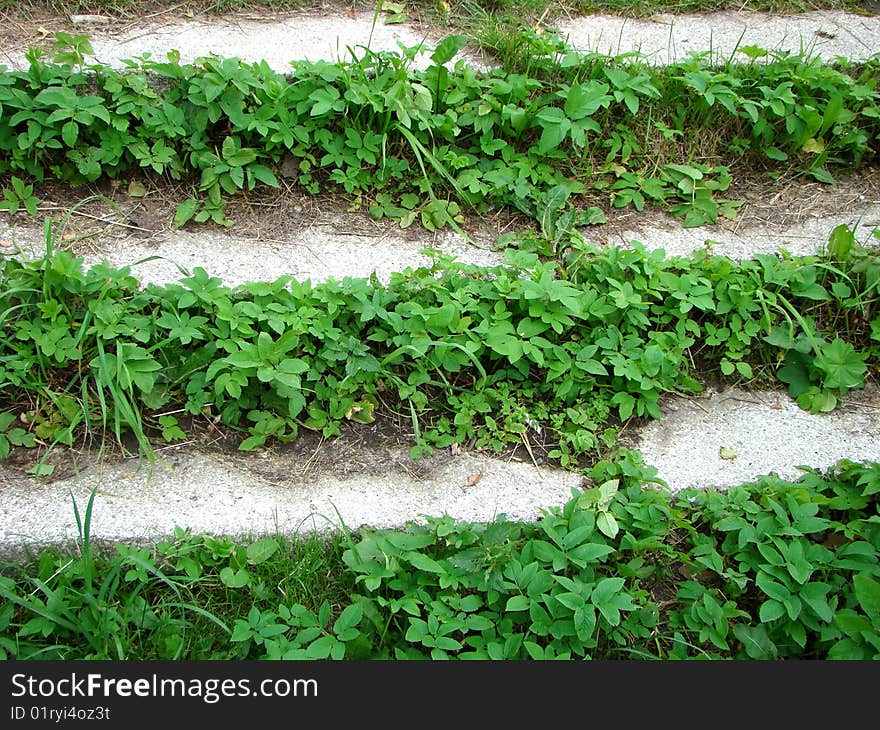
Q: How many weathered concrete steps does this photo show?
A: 3